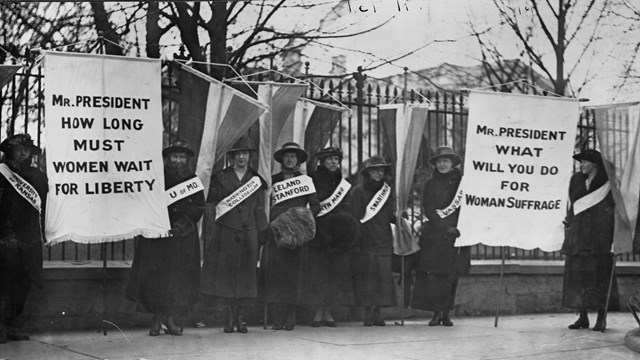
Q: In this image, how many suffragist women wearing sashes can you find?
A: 8